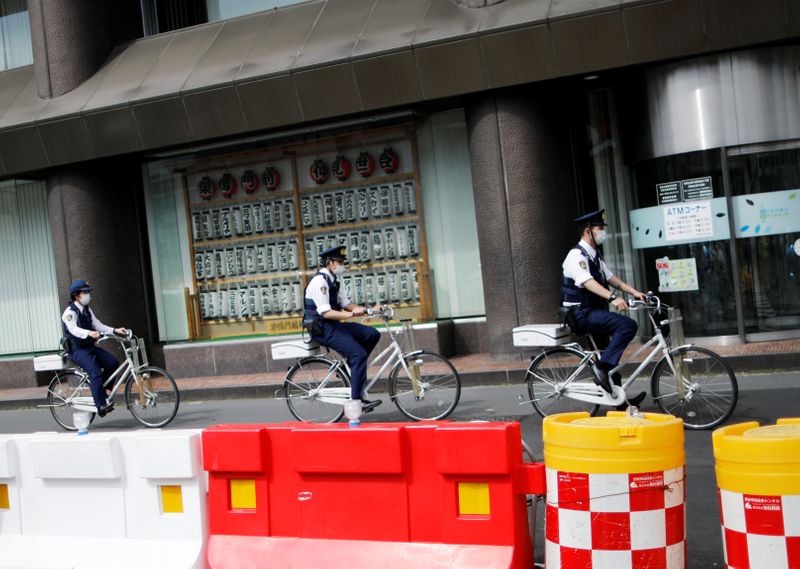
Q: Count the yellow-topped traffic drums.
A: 2